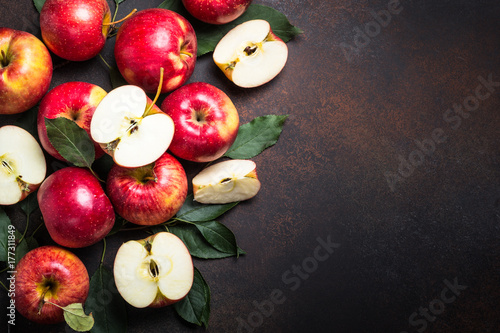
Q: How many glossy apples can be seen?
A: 9